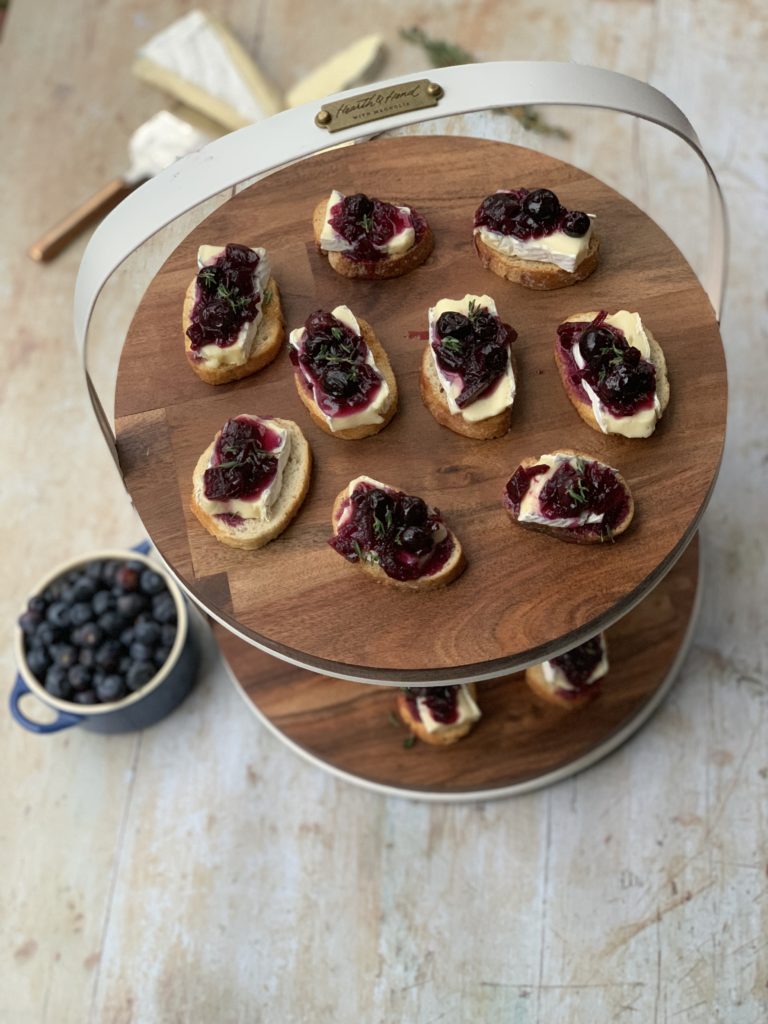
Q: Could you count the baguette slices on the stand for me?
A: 11